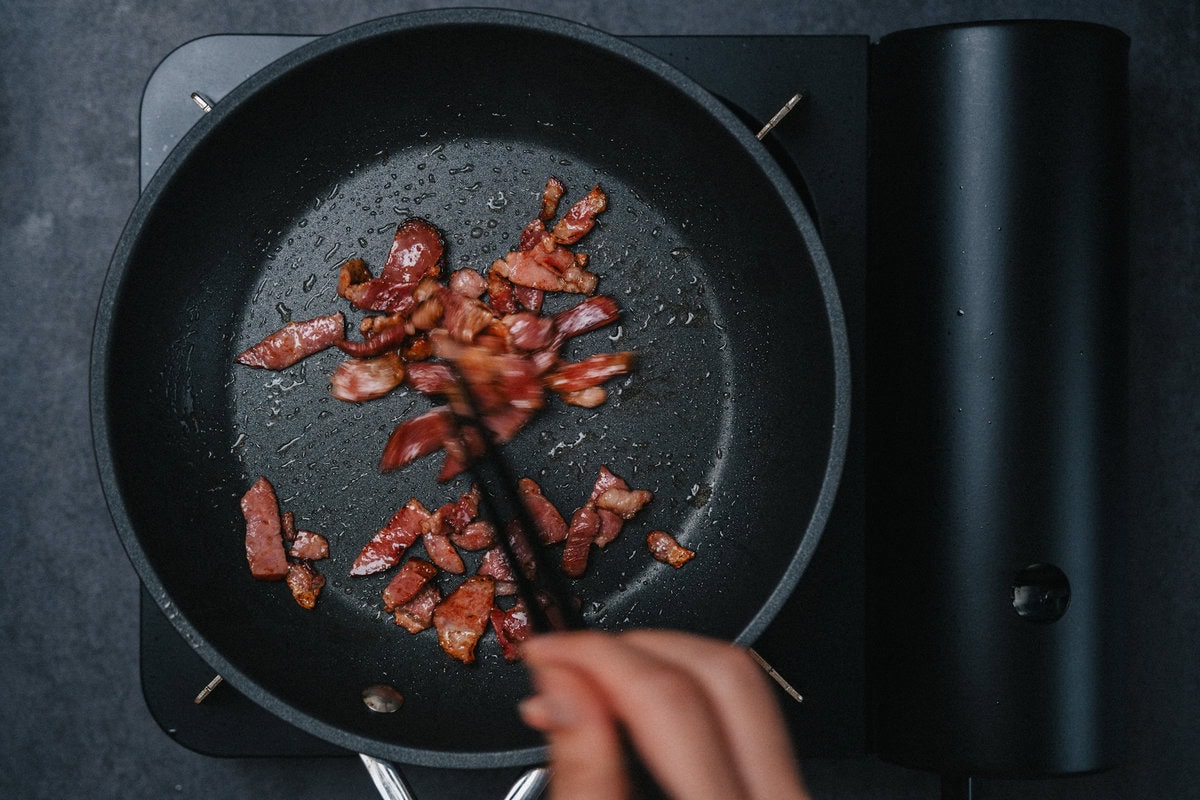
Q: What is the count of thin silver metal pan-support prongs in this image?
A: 4